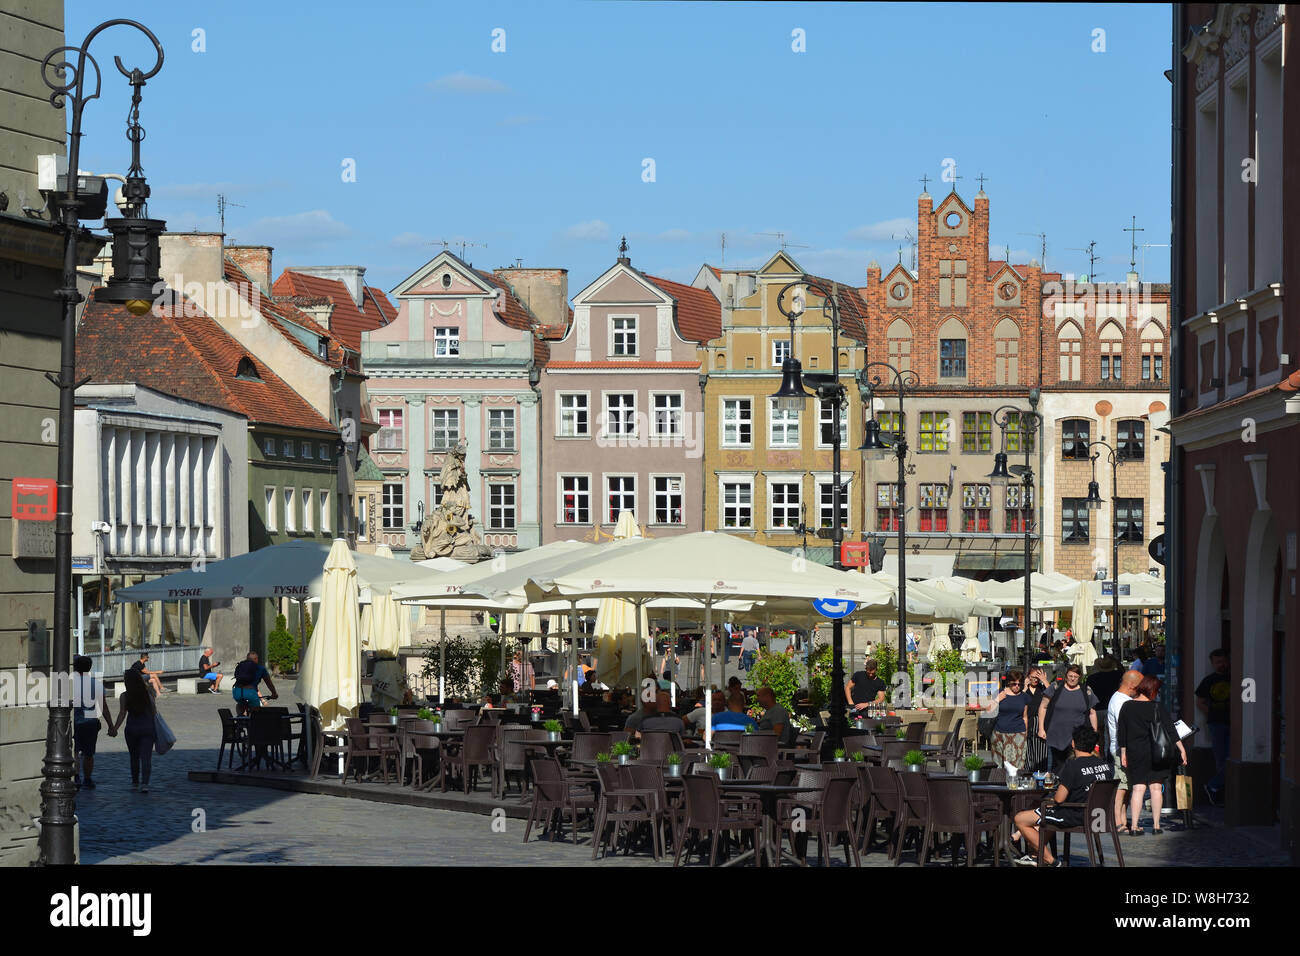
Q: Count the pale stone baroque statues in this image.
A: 1